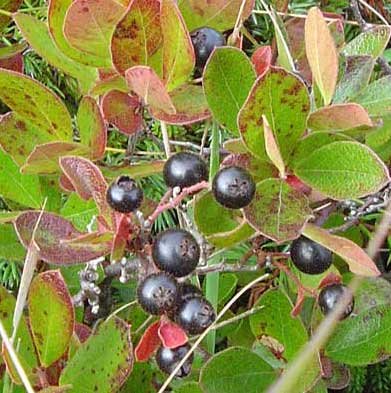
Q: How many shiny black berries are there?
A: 11